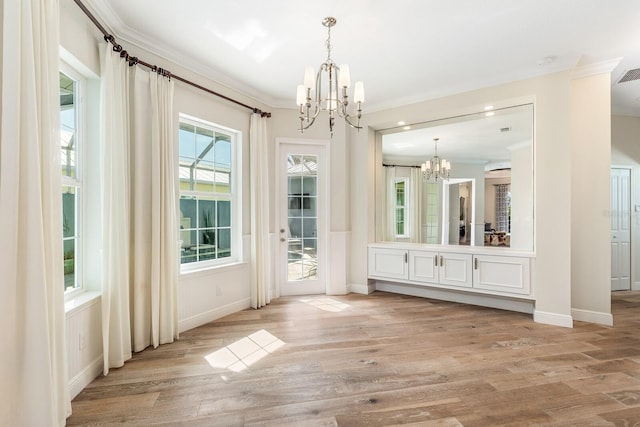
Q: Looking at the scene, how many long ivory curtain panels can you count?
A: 4